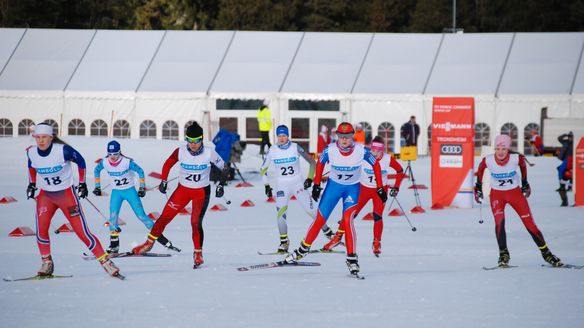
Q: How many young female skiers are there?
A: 7